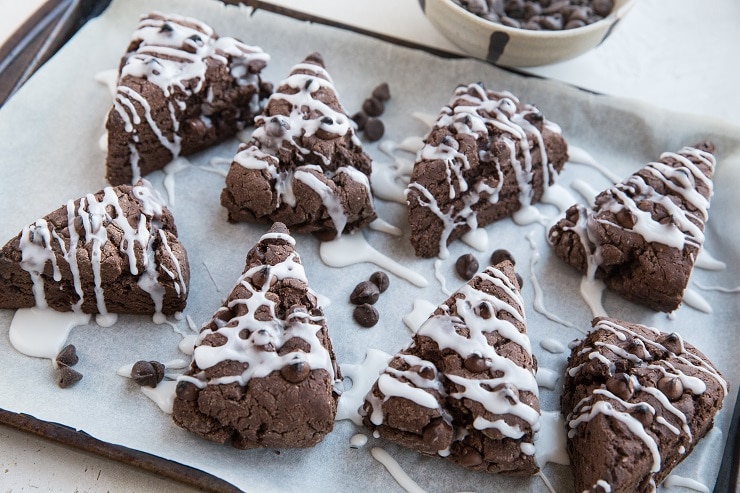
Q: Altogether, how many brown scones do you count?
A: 8